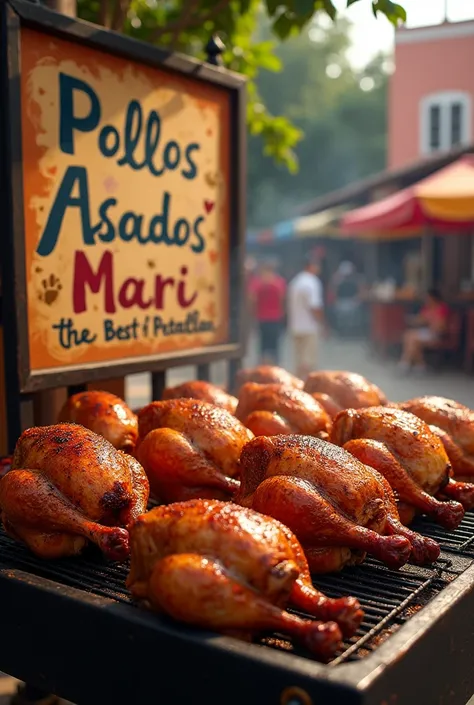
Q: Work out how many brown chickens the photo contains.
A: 11